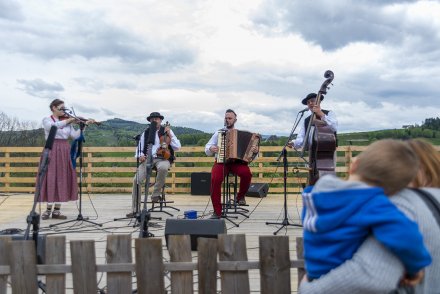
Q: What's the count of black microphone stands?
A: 6